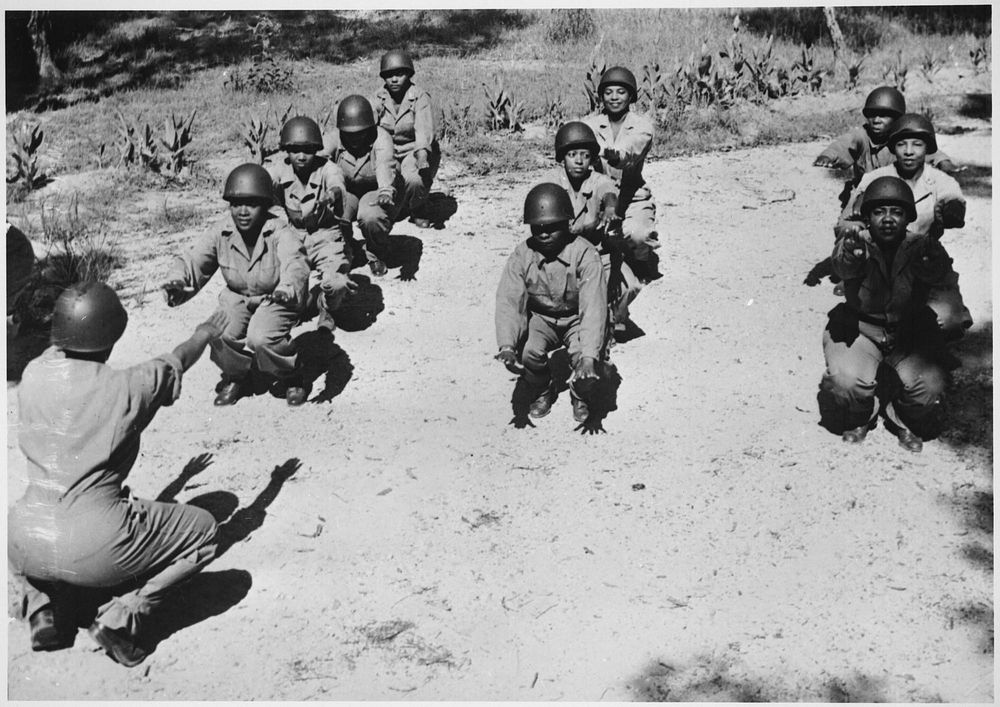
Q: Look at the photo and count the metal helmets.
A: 11